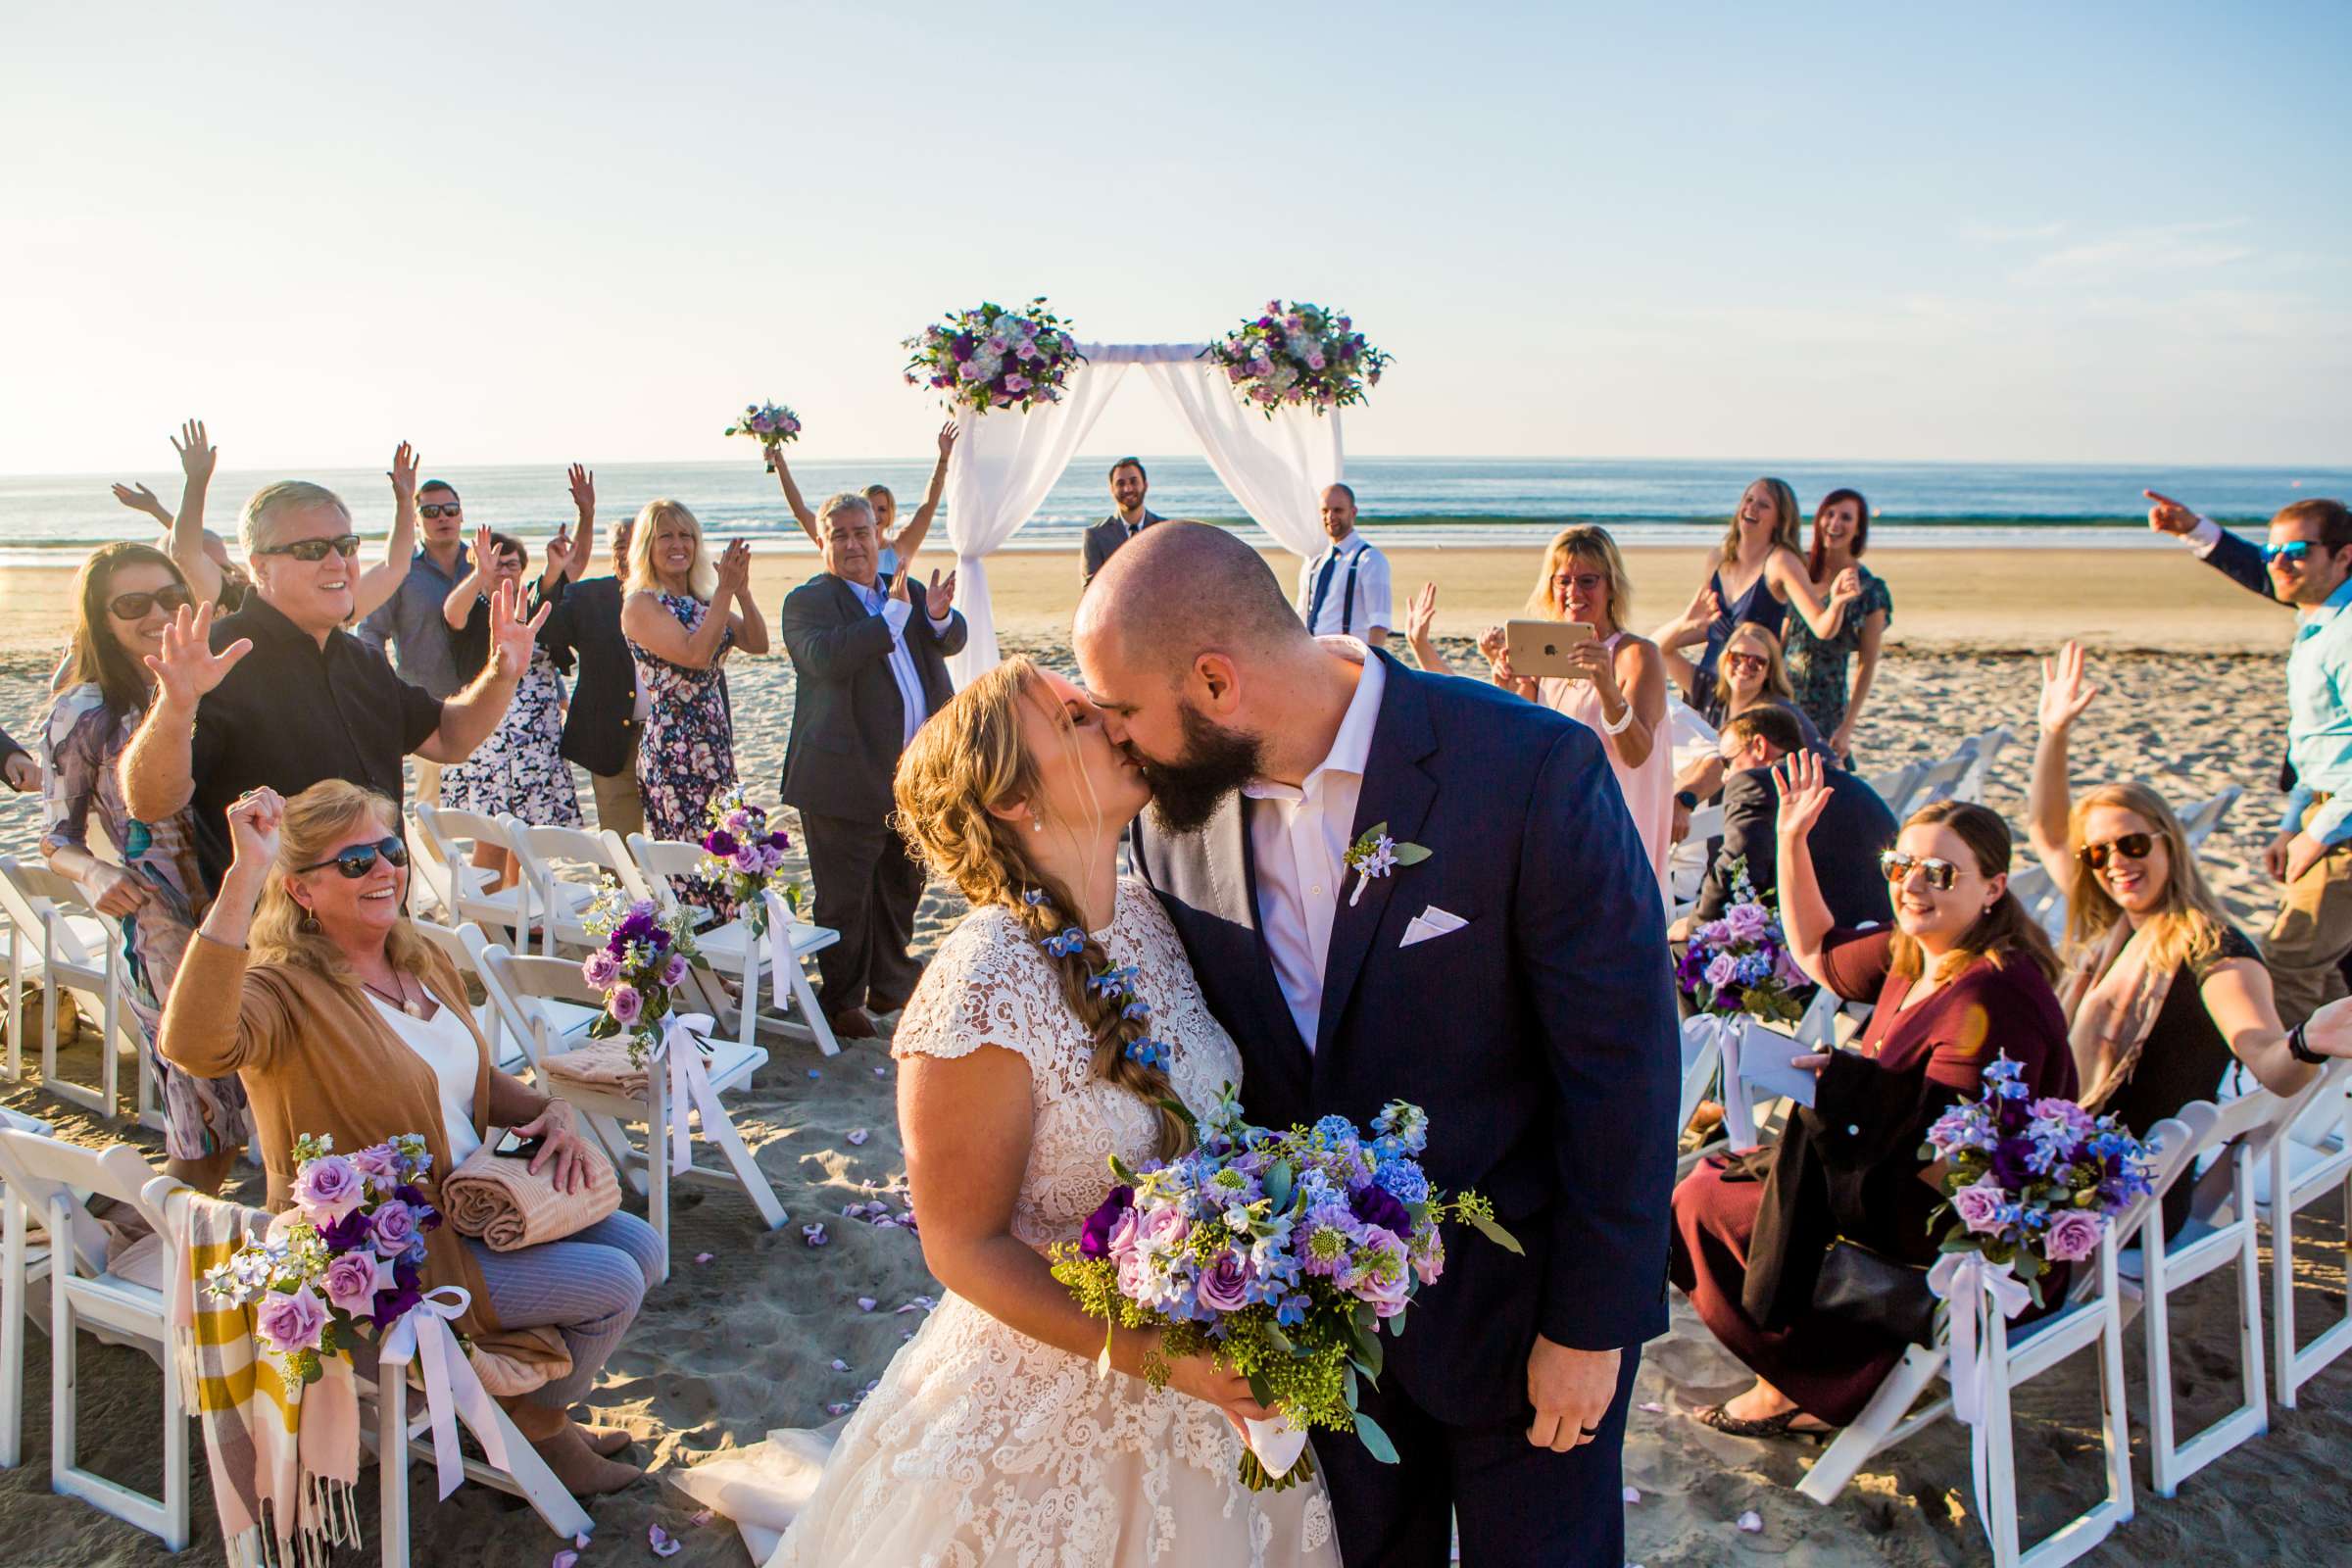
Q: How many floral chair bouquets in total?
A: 5